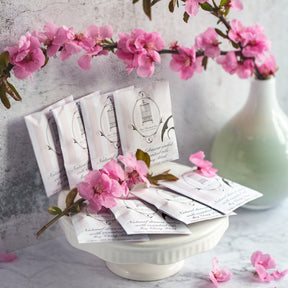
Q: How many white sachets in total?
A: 8